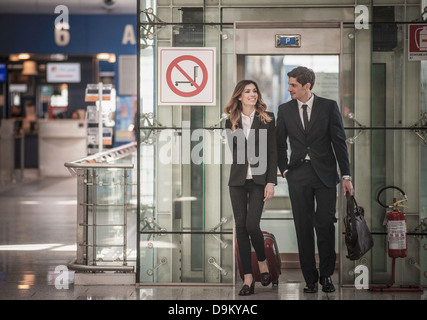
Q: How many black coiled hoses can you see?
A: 1